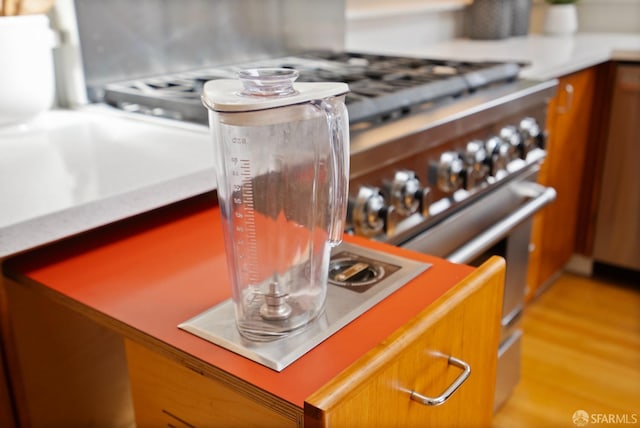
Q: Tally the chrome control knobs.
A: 7